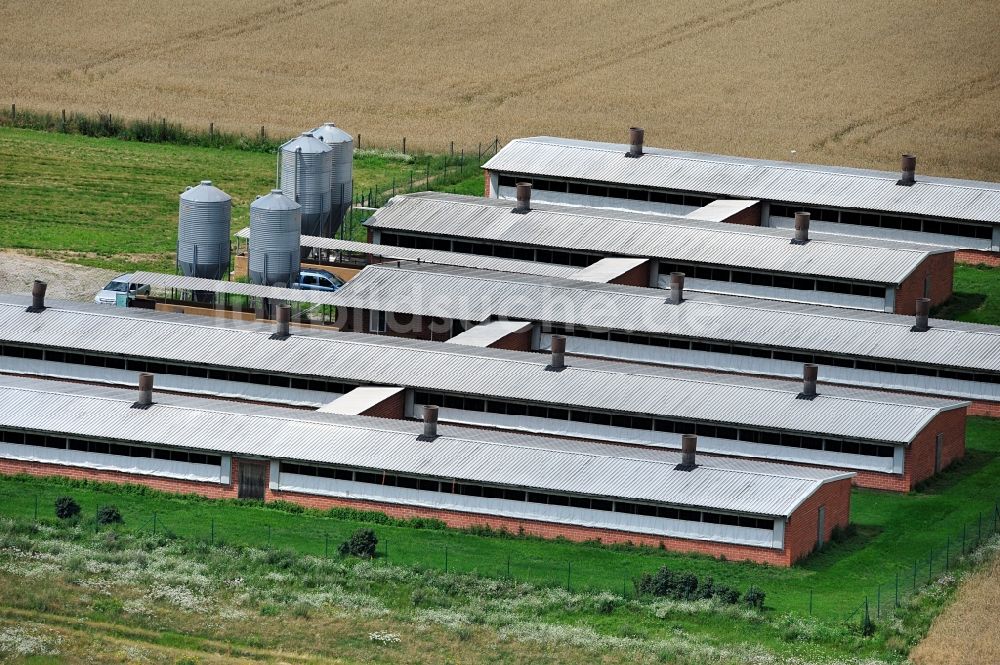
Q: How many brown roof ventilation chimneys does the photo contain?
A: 13